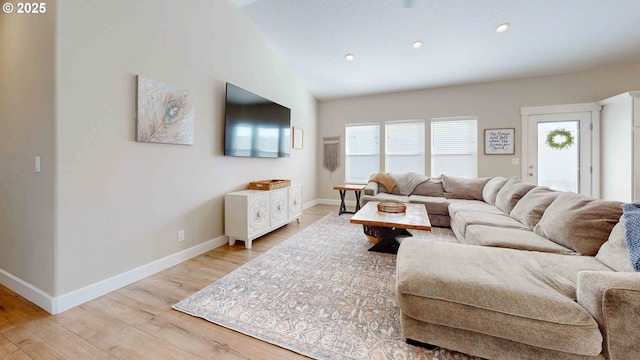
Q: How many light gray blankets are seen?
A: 1